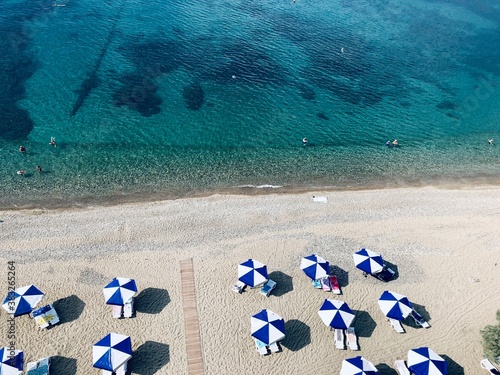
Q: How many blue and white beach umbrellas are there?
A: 12